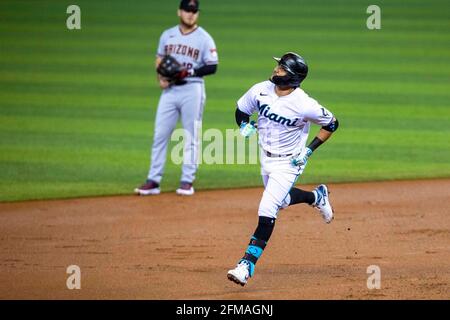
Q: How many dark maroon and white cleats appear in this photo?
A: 2